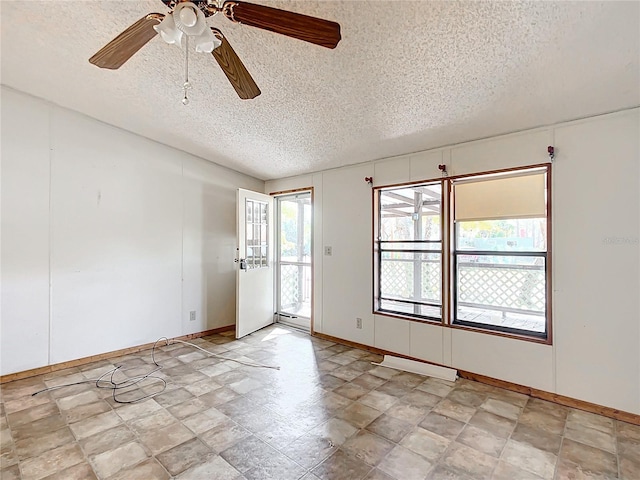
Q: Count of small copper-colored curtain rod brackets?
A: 3